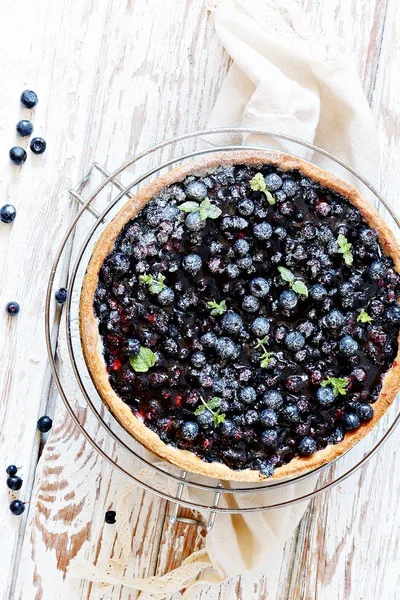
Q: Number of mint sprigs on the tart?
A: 11